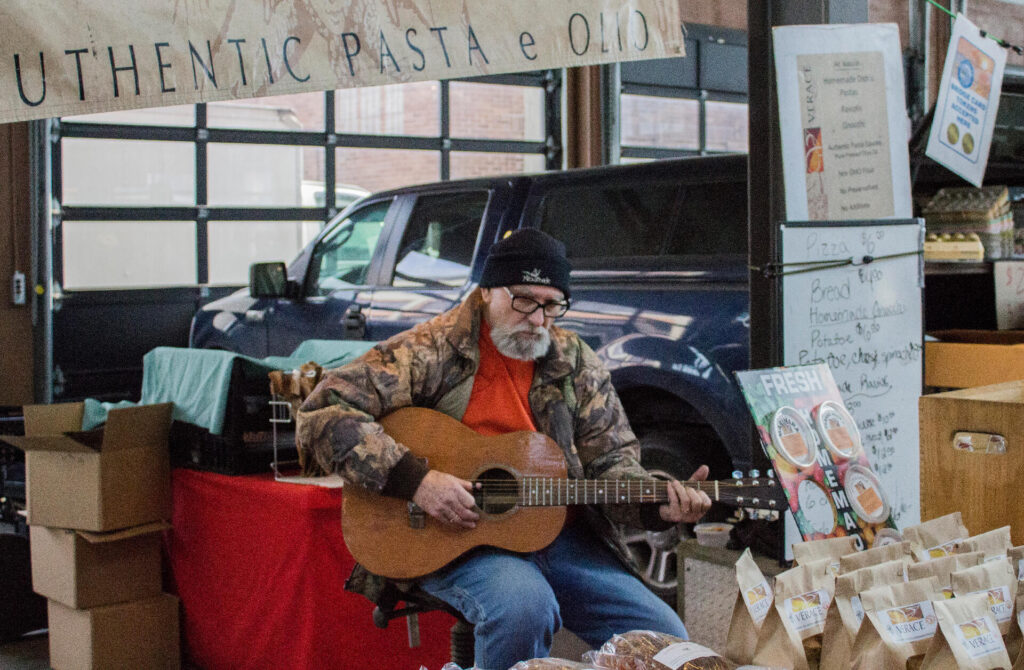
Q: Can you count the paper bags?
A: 13